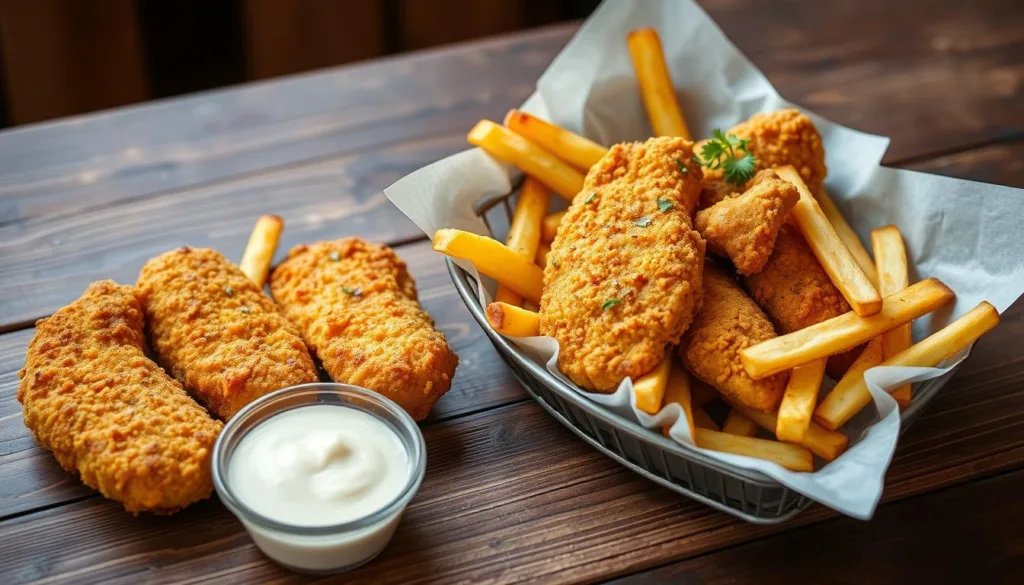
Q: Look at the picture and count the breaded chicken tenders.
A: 8